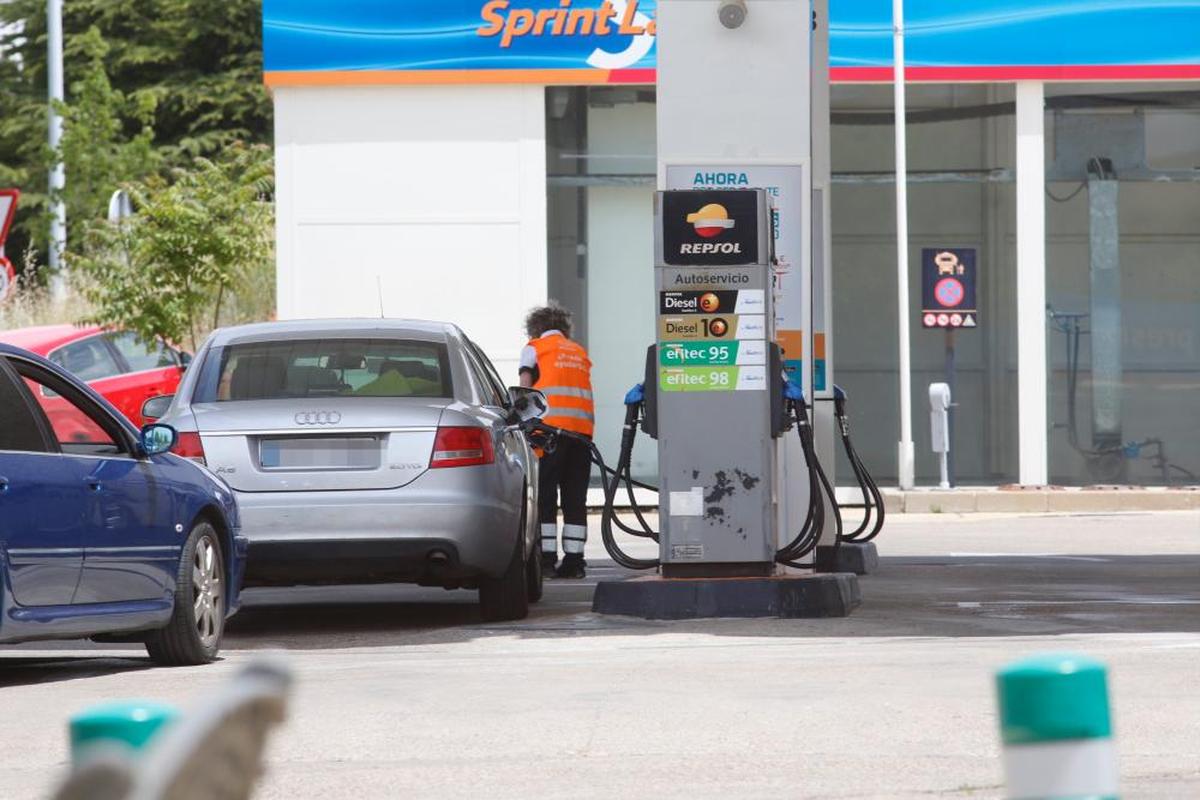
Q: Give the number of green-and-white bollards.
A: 2